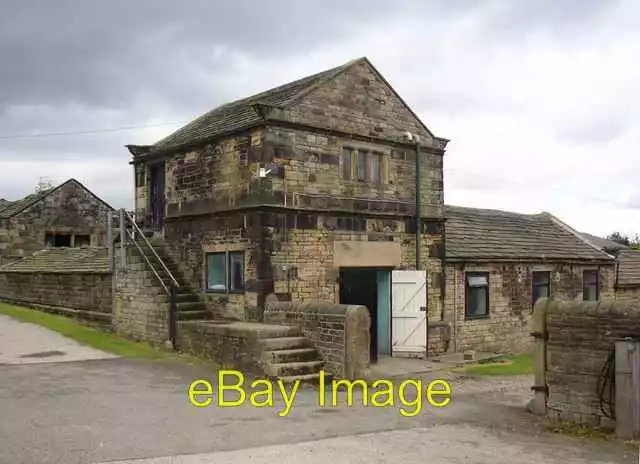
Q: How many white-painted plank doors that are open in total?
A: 1